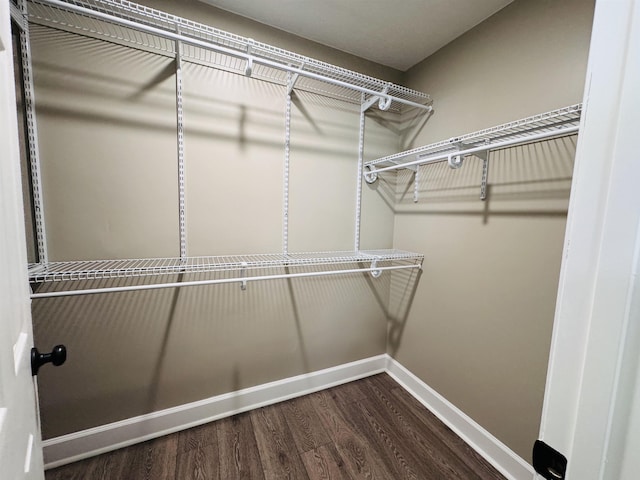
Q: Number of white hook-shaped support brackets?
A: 6